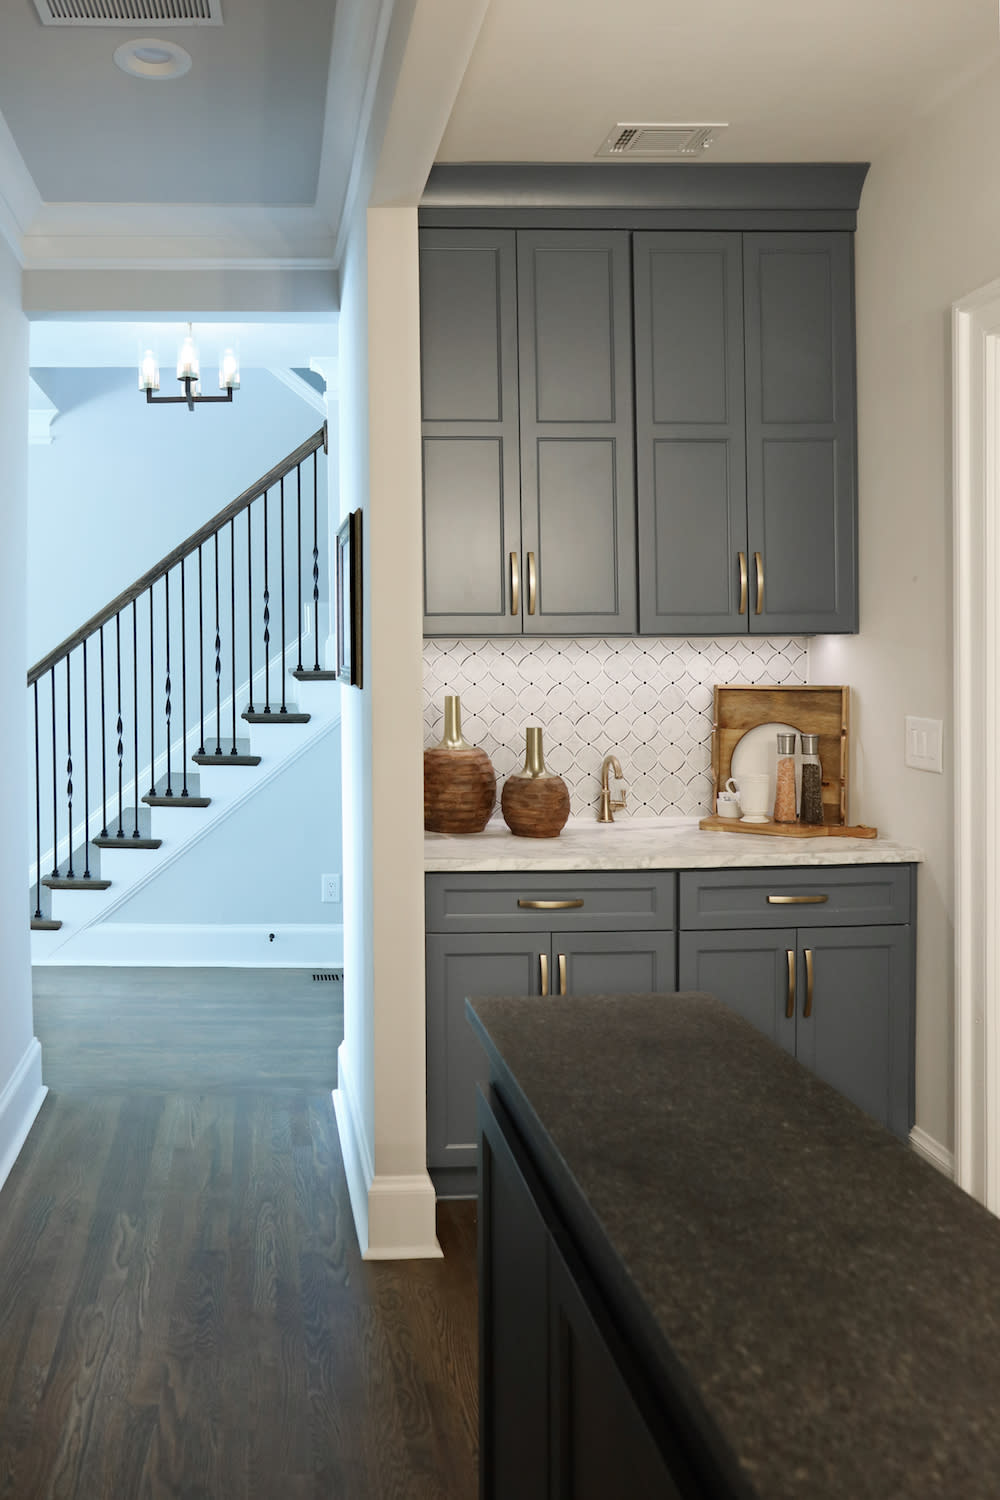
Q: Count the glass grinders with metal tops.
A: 2